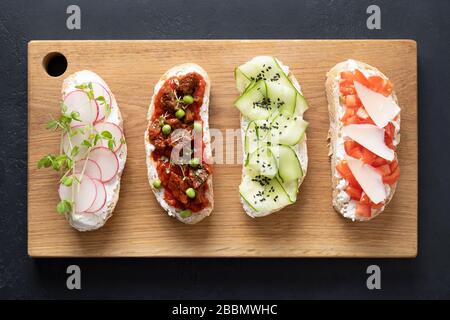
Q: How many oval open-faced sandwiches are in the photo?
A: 4